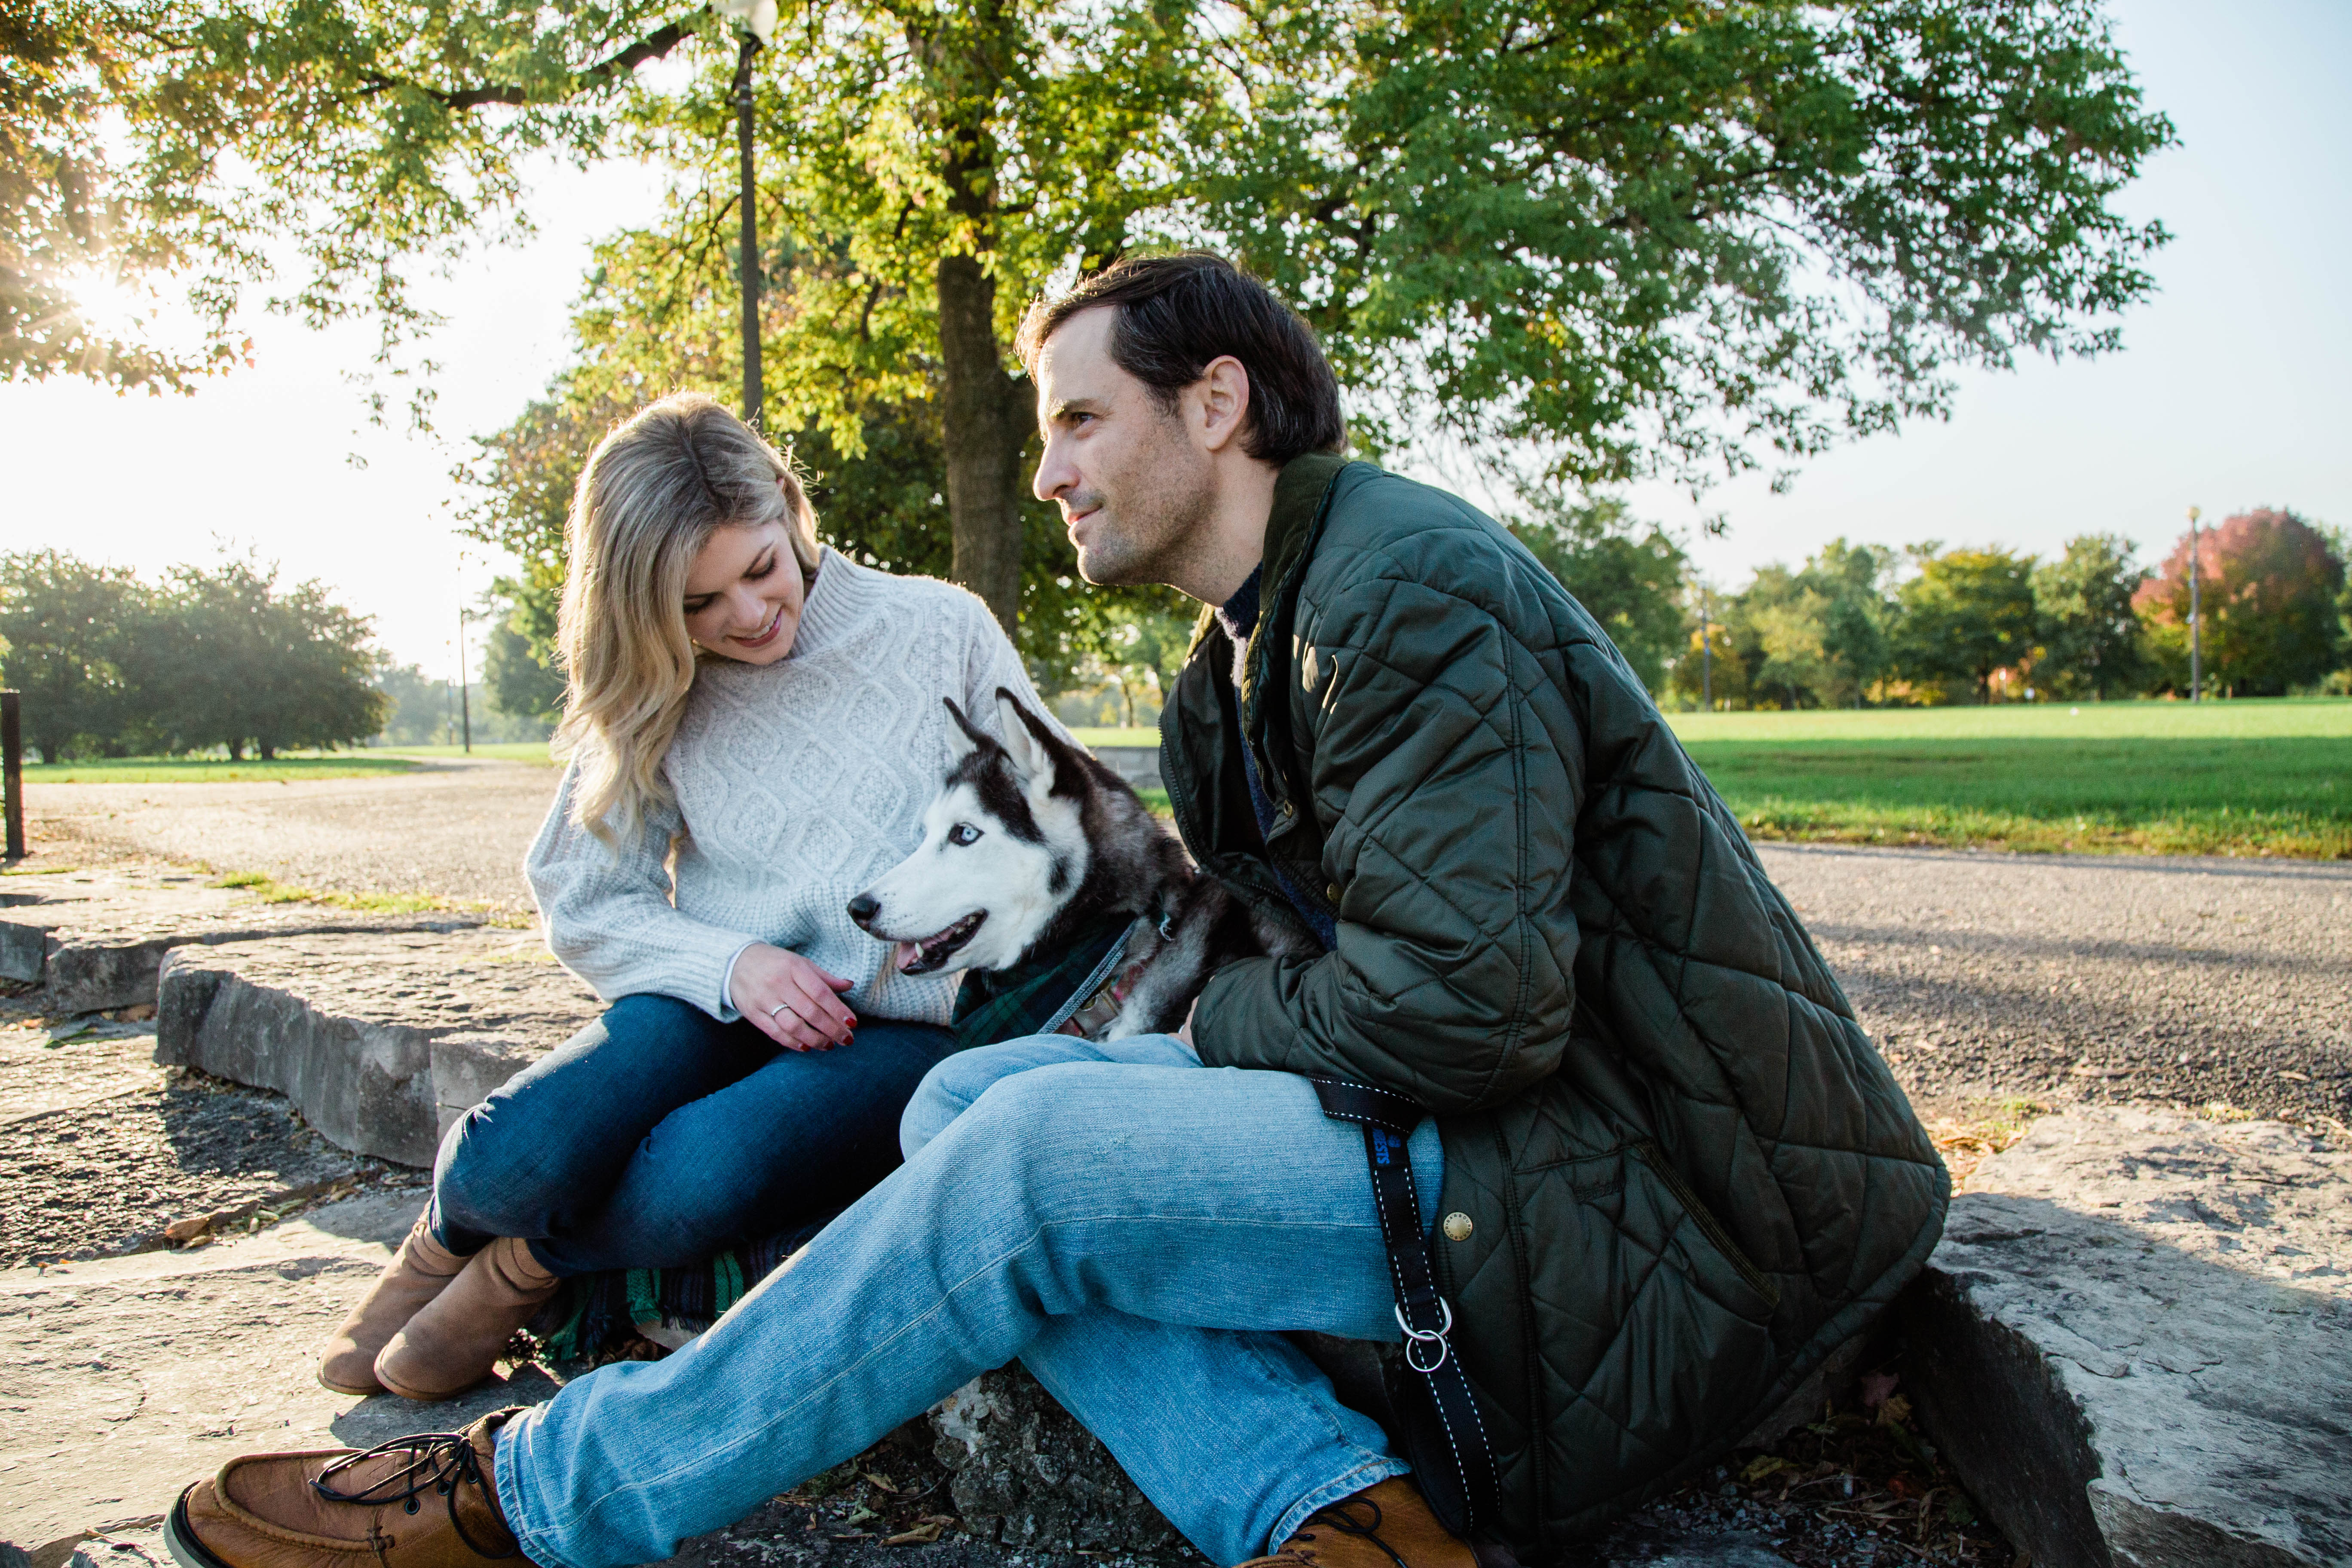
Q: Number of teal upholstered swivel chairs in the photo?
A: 0